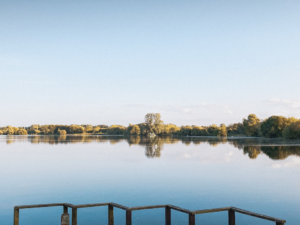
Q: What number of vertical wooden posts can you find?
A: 9